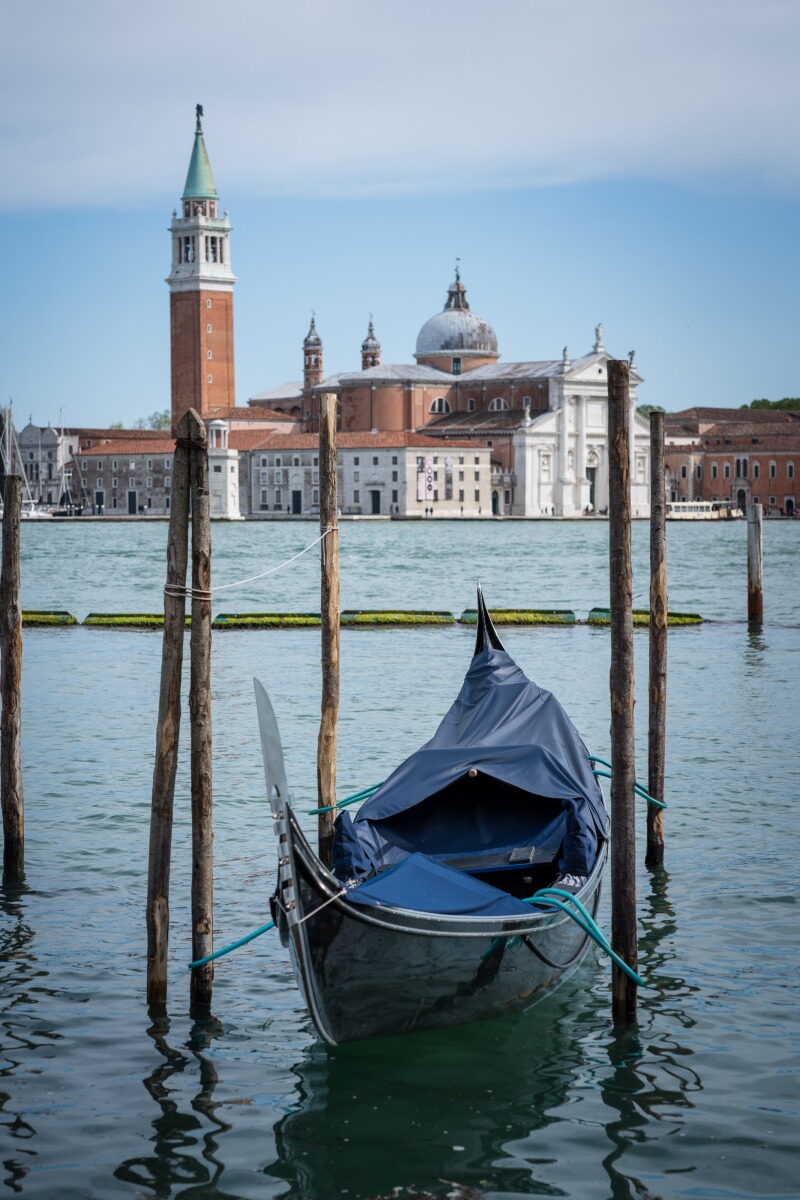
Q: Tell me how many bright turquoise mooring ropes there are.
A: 4